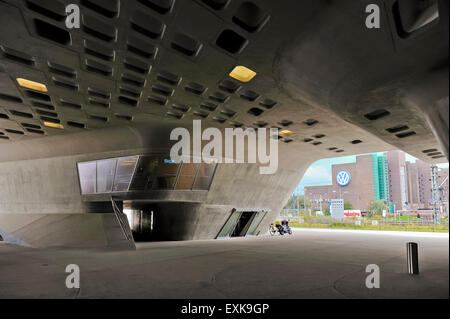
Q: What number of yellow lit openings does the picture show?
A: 4